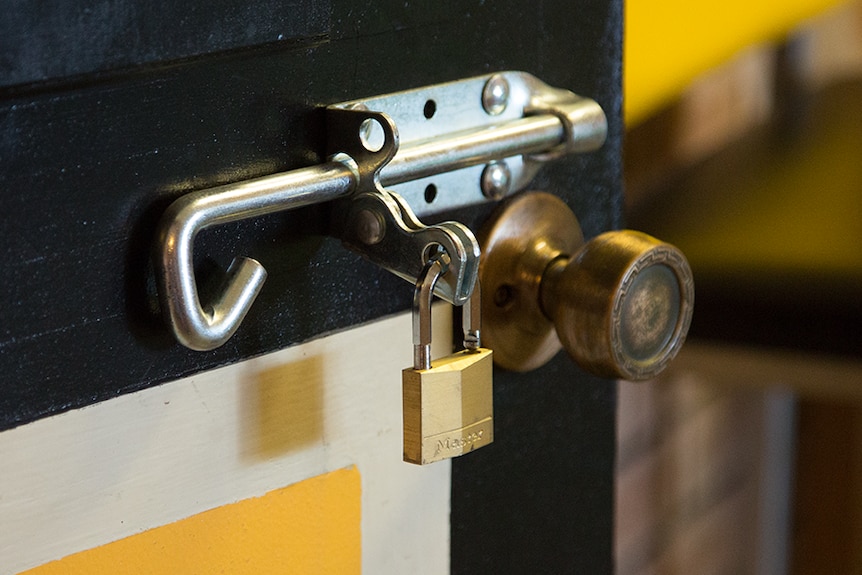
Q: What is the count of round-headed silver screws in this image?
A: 2